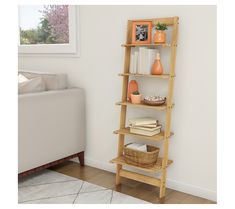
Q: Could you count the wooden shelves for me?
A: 5